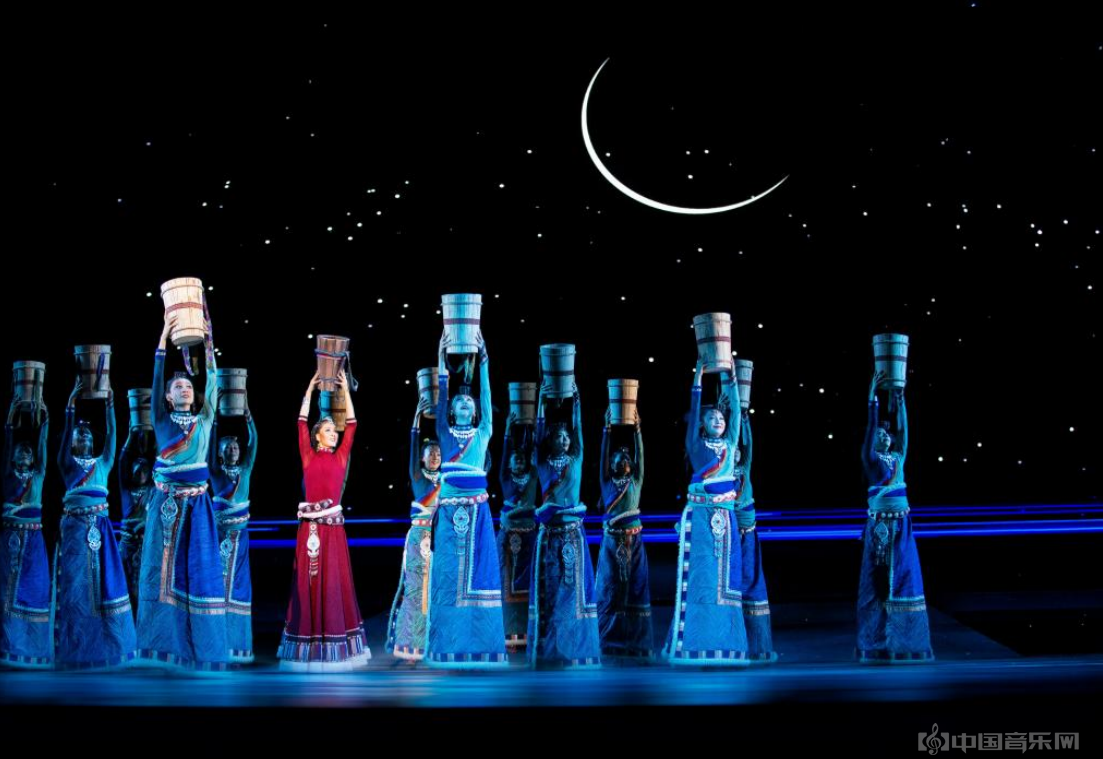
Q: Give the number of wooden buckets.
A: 15